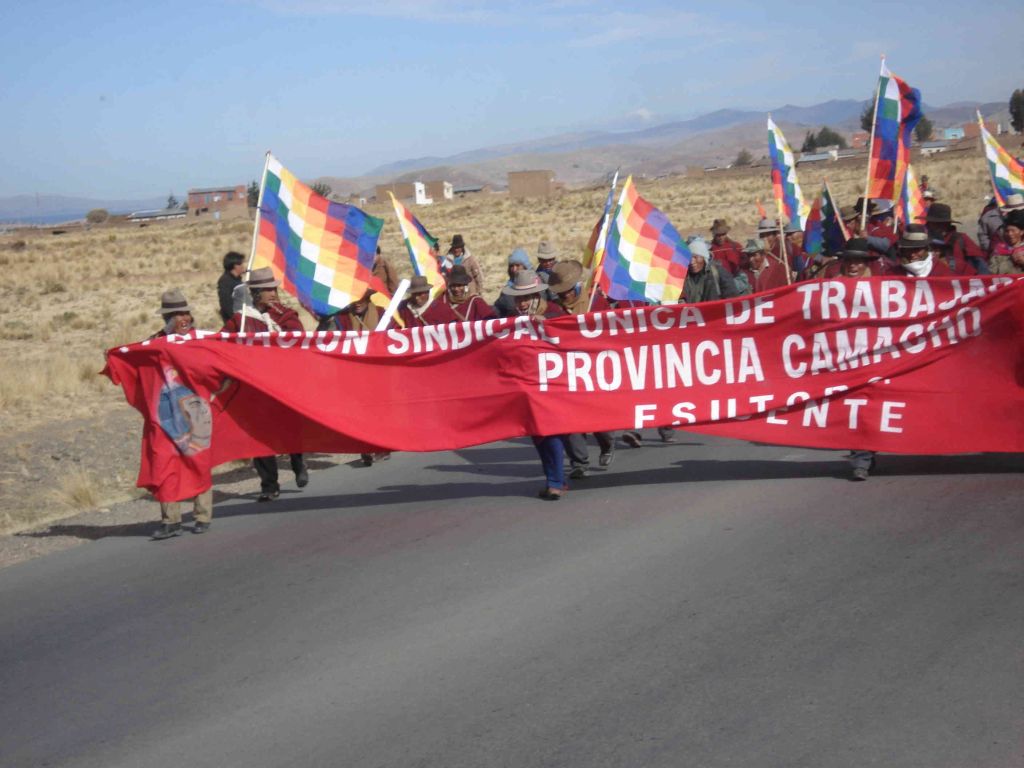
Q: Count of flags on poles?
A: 9